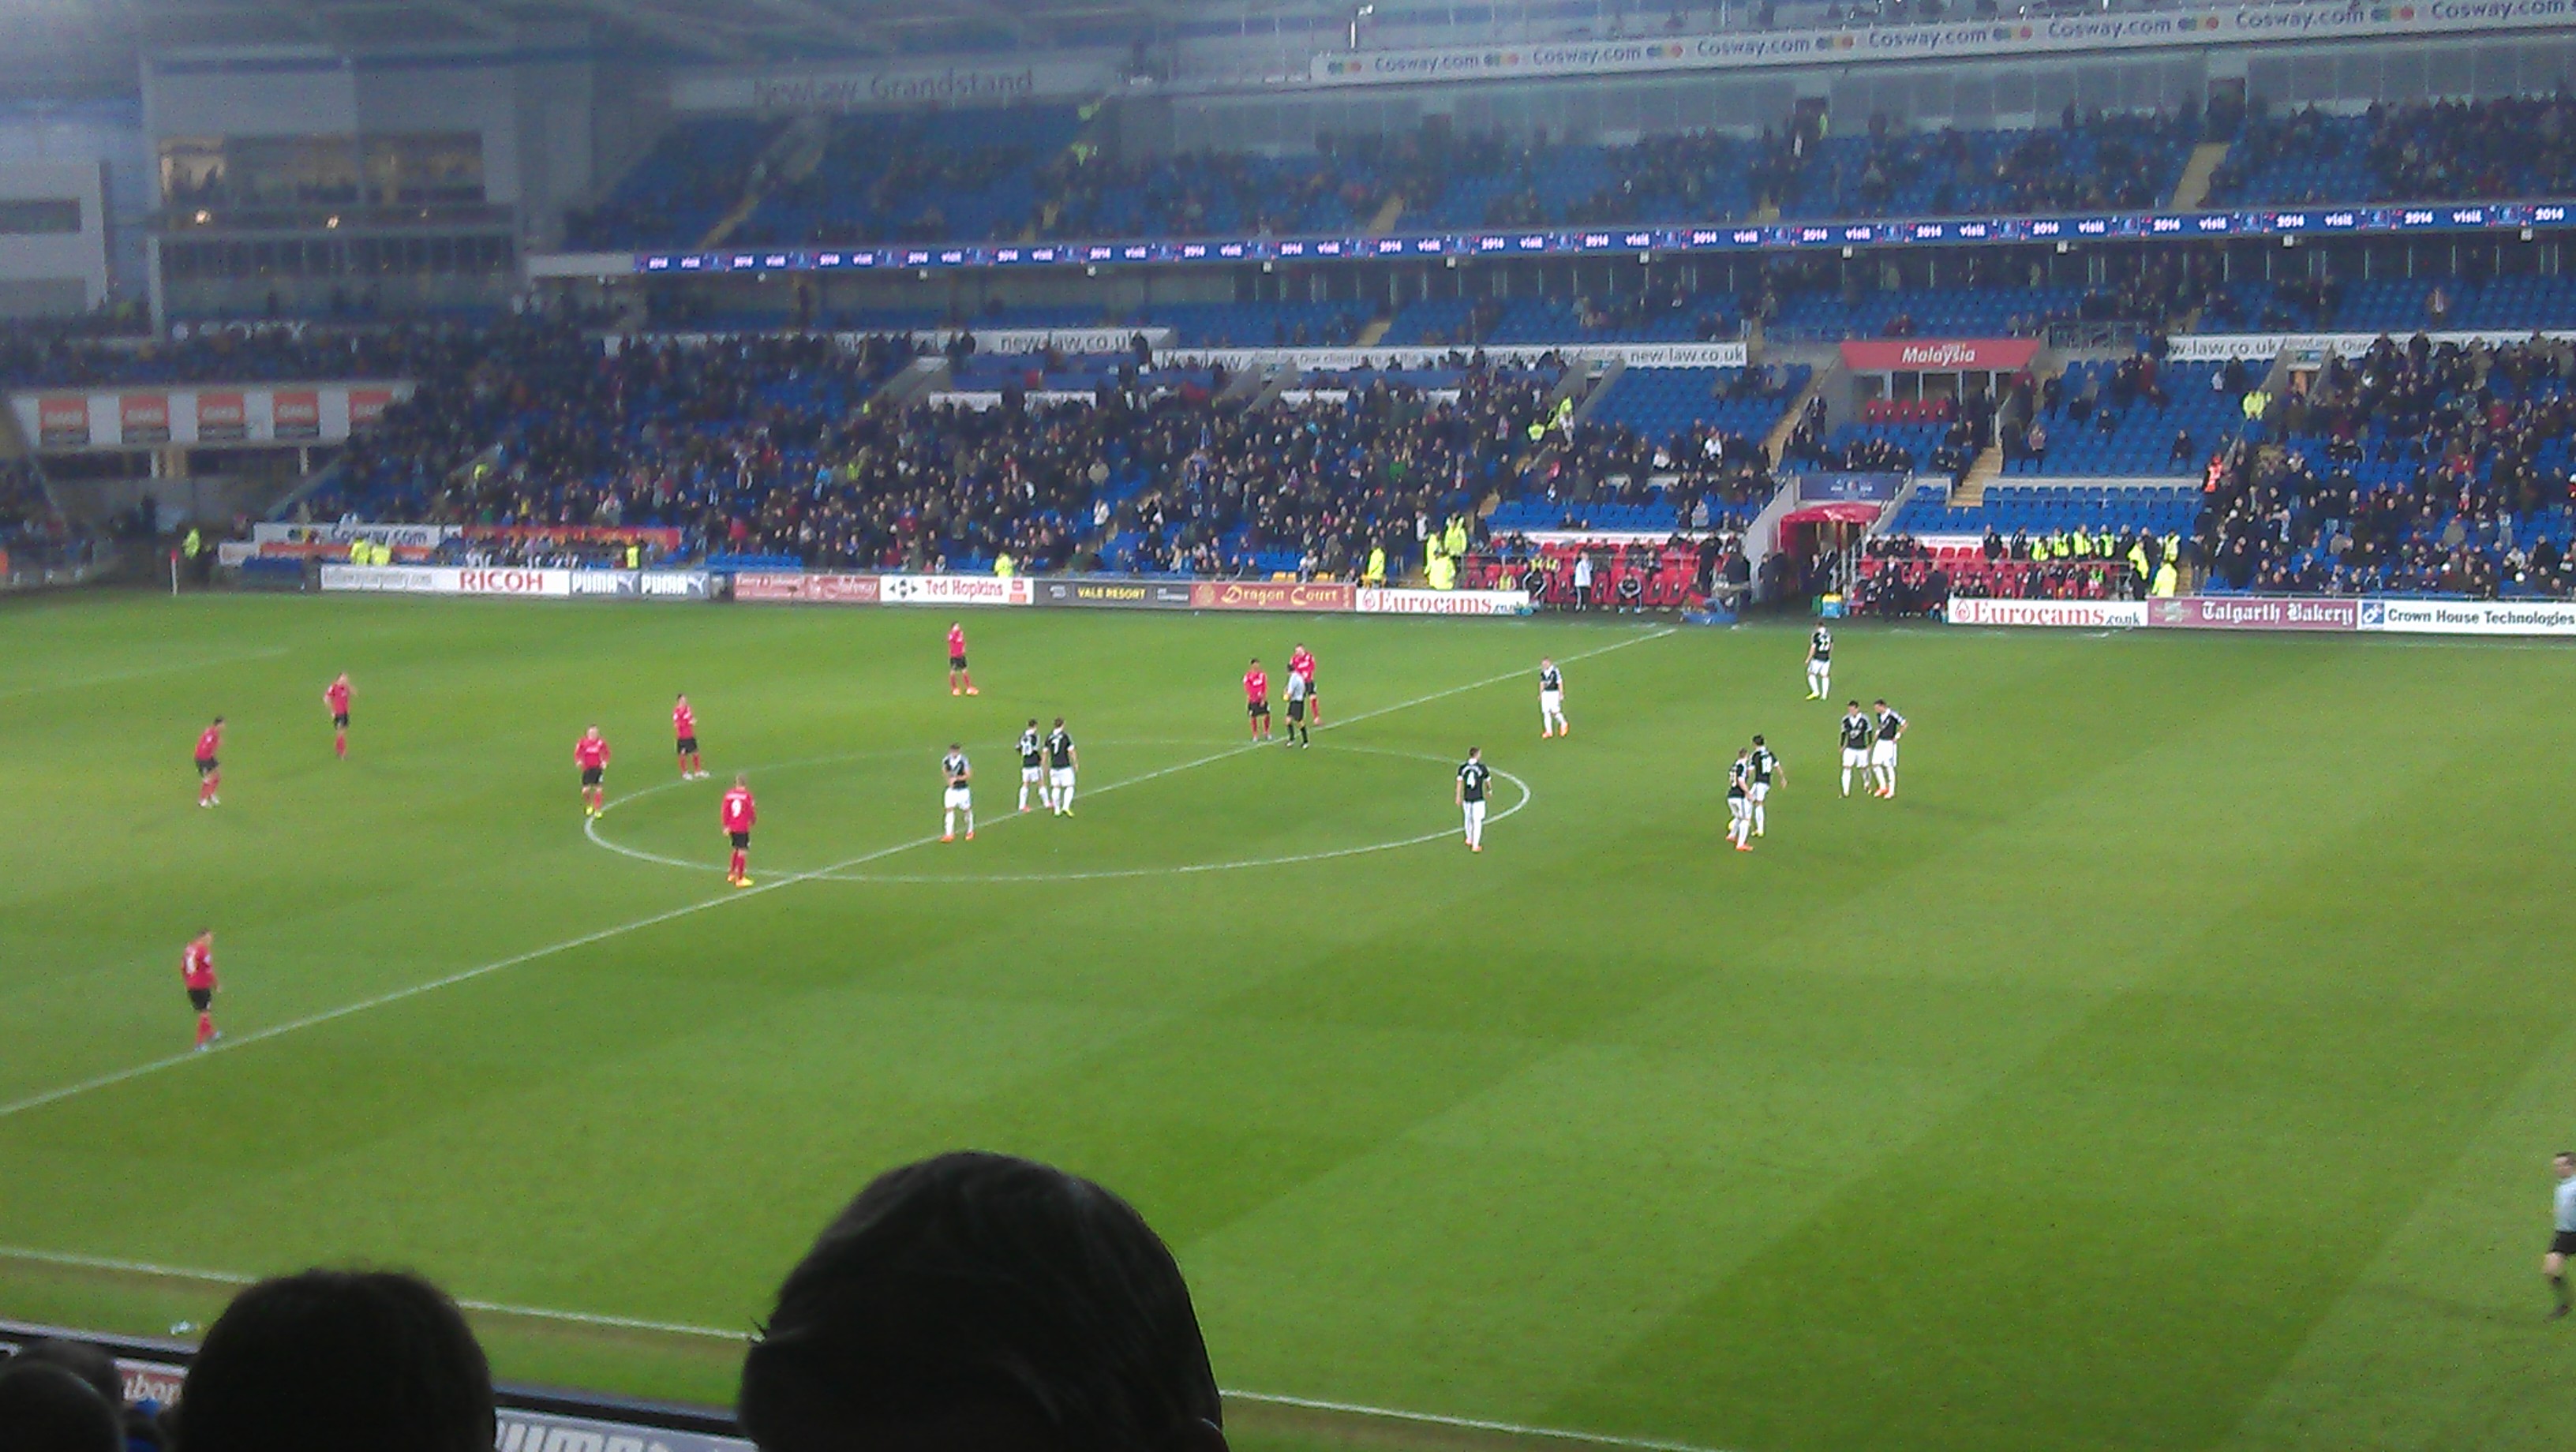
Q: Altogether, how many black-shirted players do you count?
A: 10